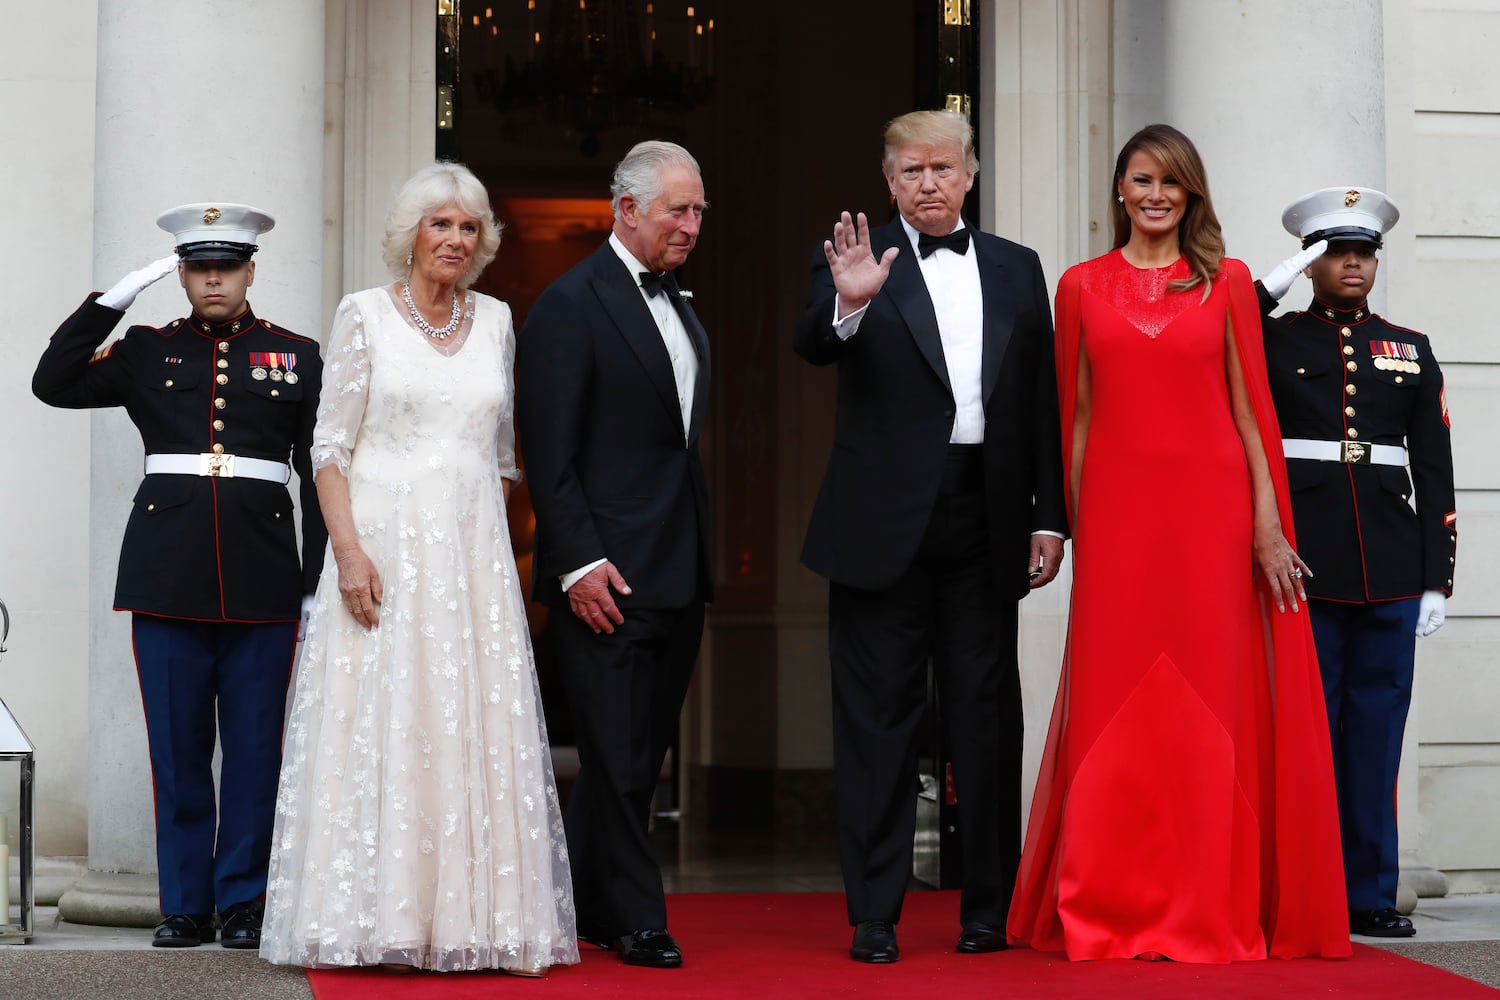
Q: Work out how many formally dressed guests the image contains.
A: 4